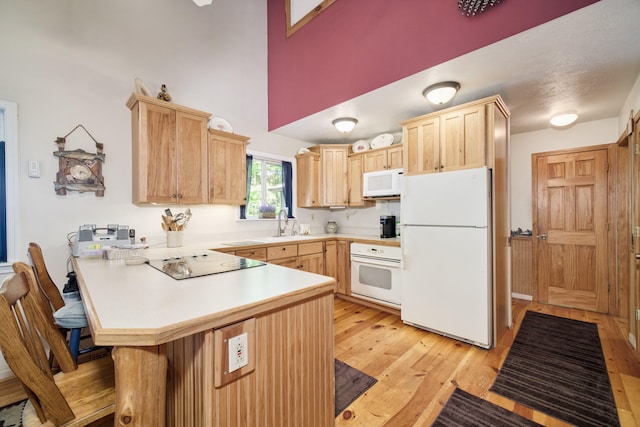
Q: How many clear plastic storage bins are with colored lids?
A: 0